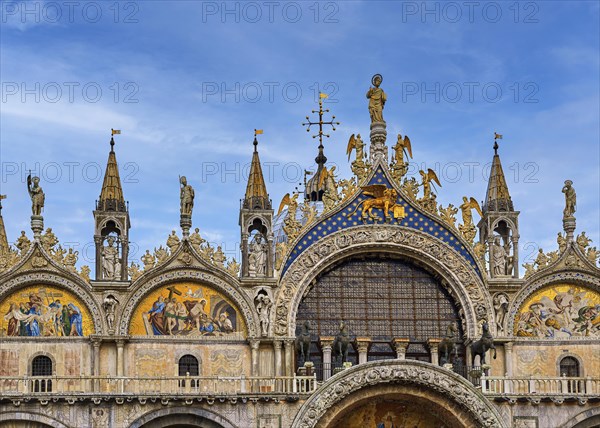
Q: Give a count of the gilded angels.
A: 6